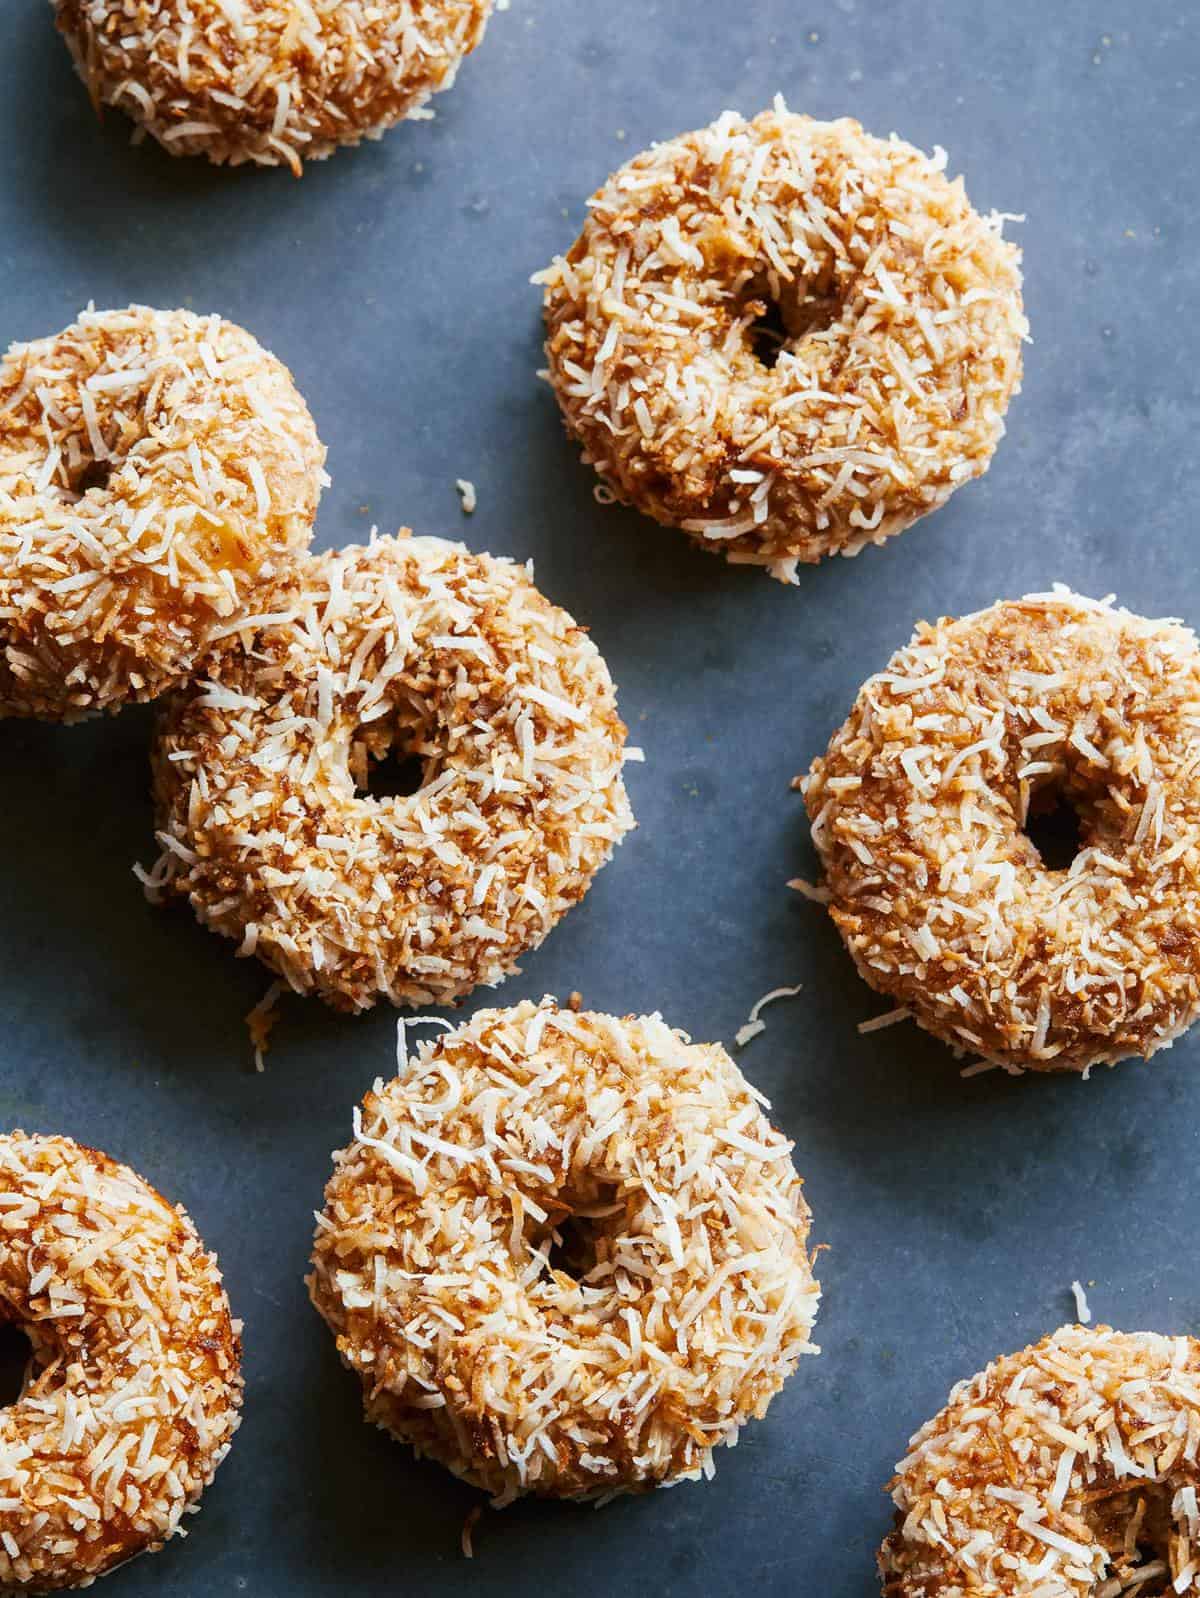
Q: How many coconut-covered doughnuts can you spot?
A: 8